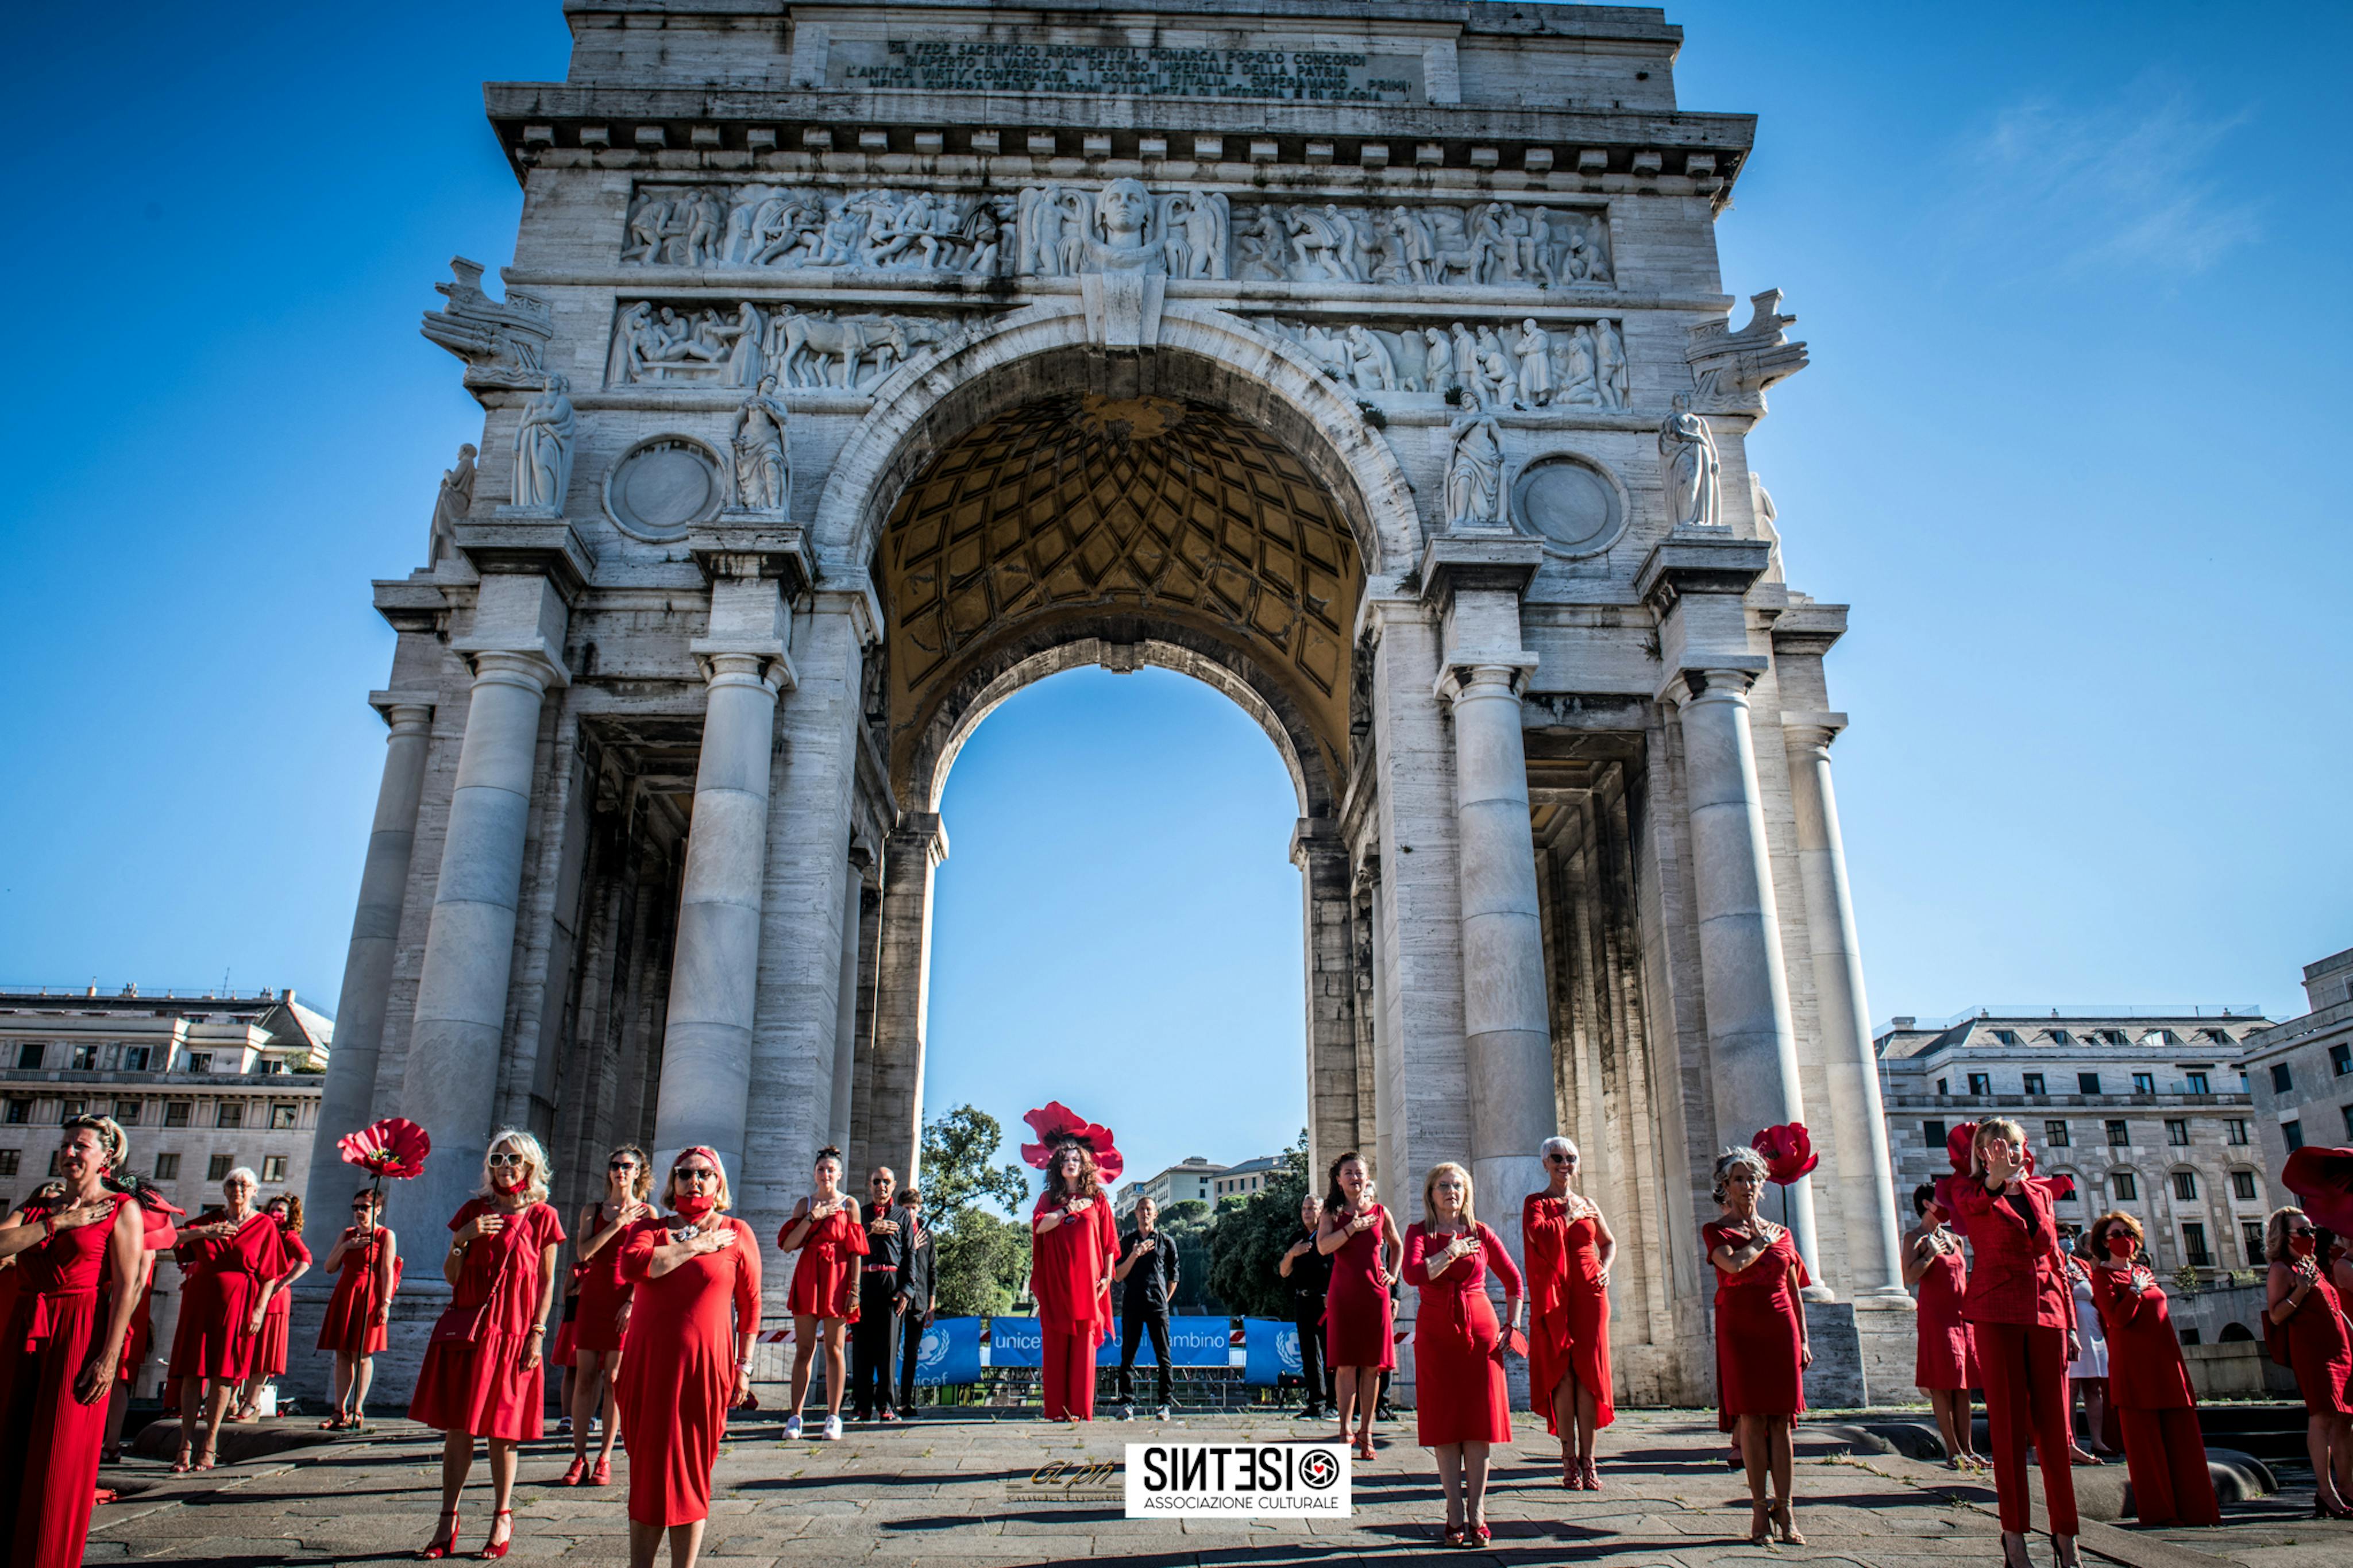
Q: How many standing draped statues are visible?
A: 6